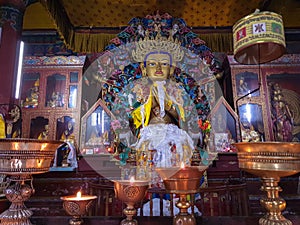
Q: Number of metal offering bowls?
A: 5